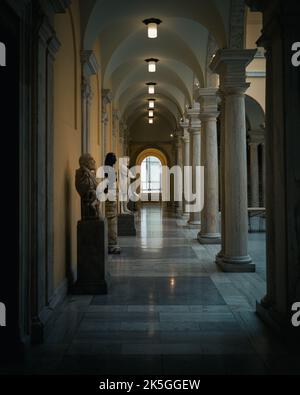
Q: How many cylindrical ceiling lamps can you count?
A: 6